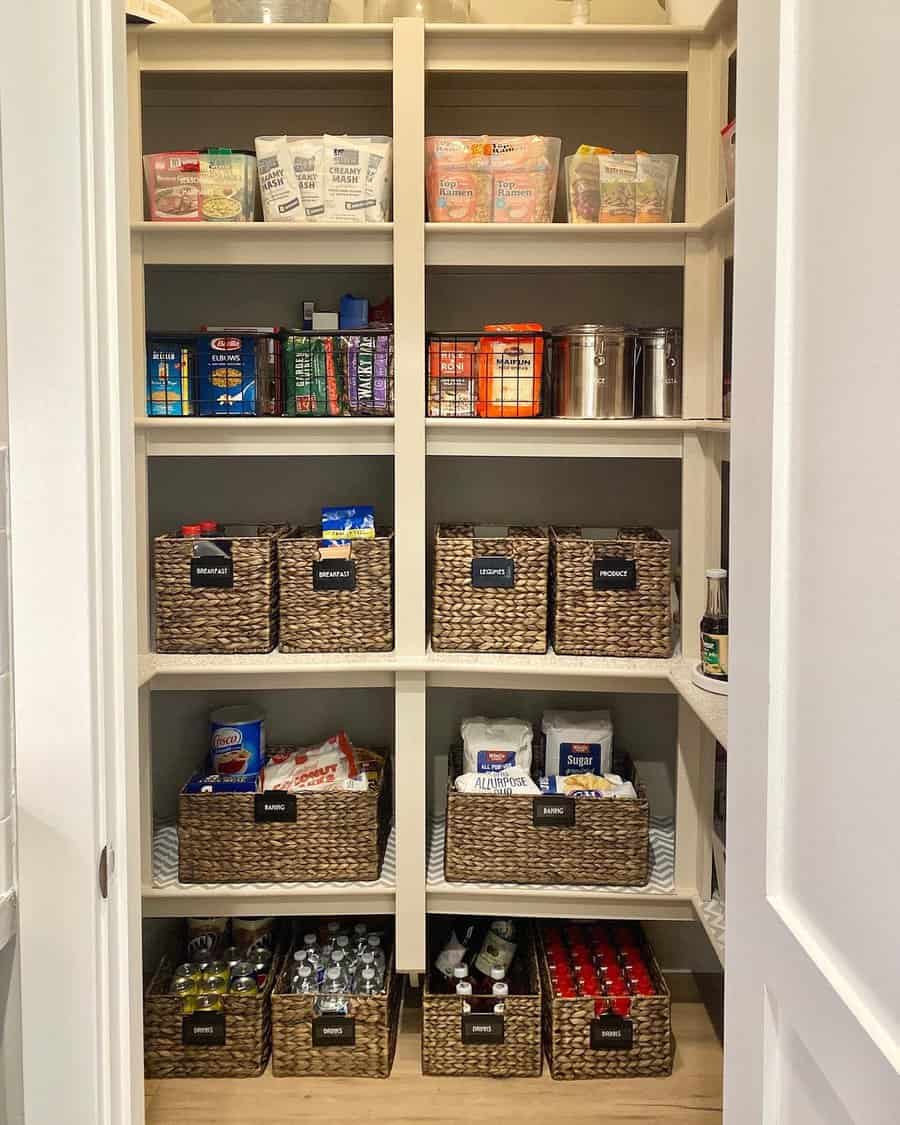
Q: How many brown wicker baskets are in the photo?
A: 10